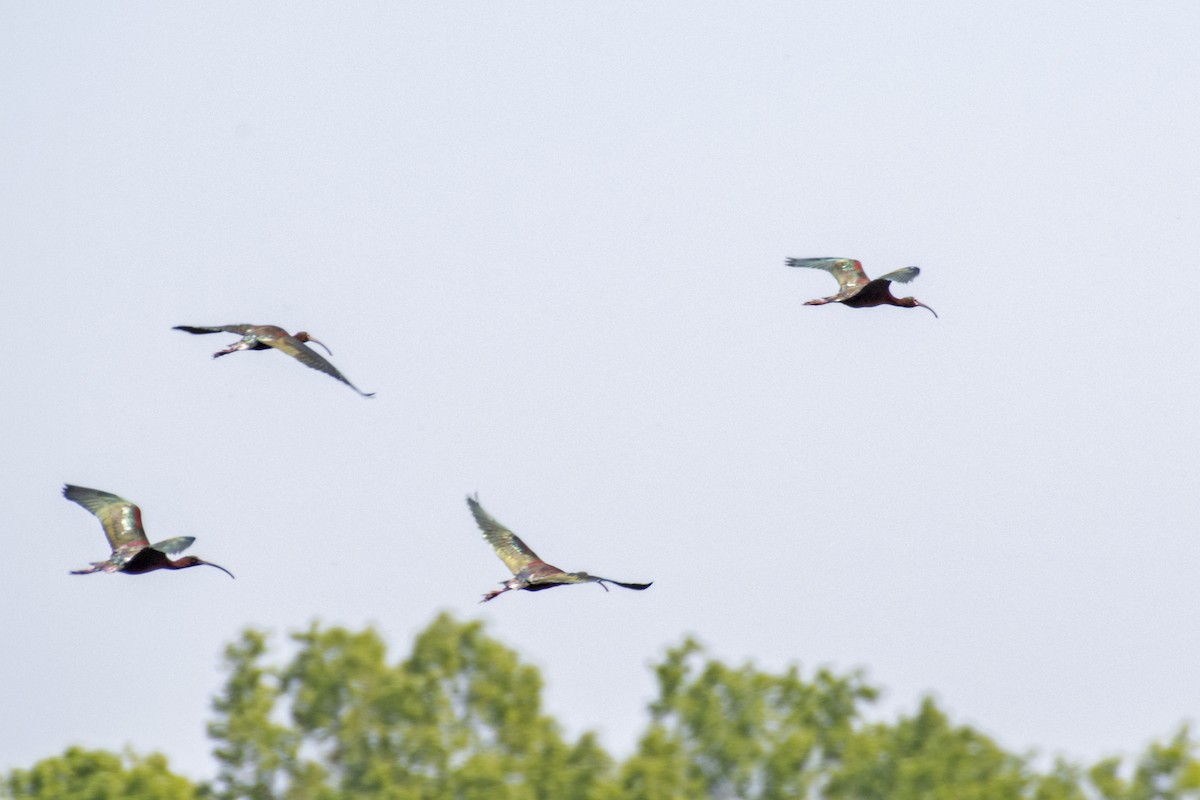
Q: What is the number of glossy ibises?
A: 4